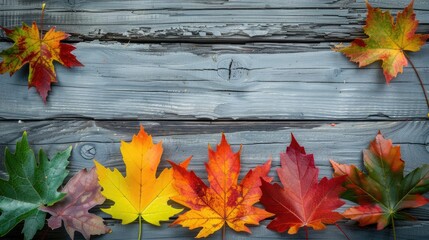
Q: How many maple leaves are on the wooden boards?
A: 8